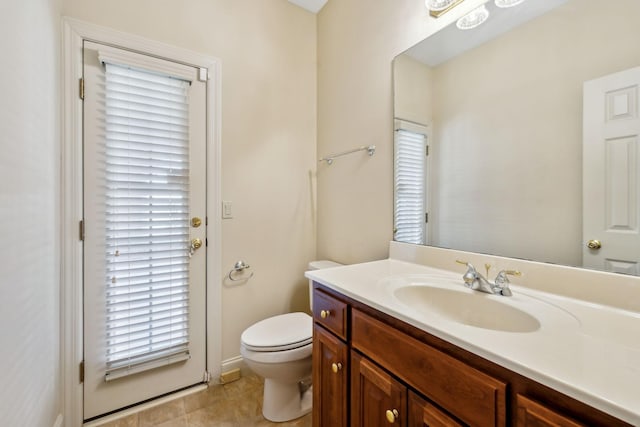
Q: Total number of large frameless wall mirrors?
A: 1